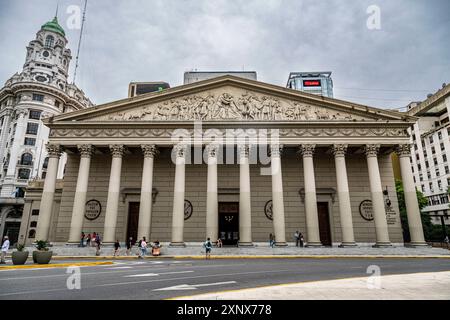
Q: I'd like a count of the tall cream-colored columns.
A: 12